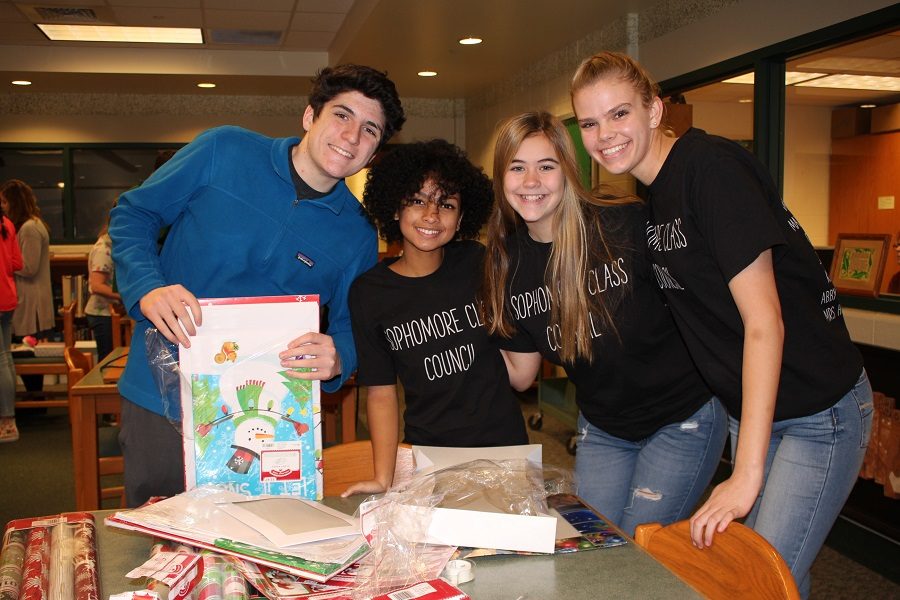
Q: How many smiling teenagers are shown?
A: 4